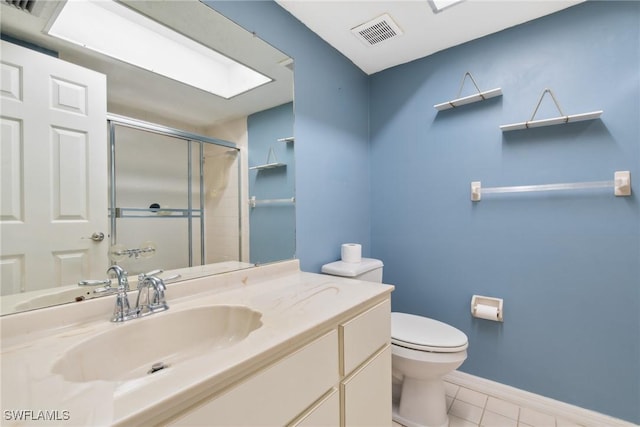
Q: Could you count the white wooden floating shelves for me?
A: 2